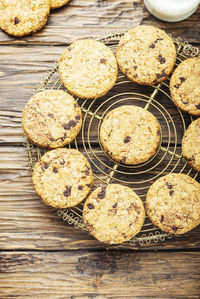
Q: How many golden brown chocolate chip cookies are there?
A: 11